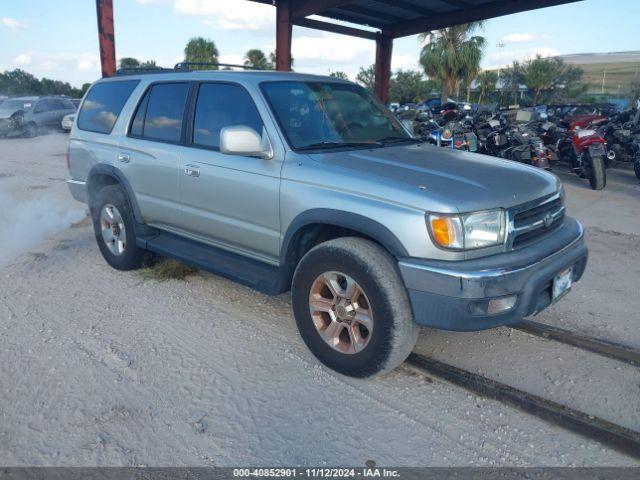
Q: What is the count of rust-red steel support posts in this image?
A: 3